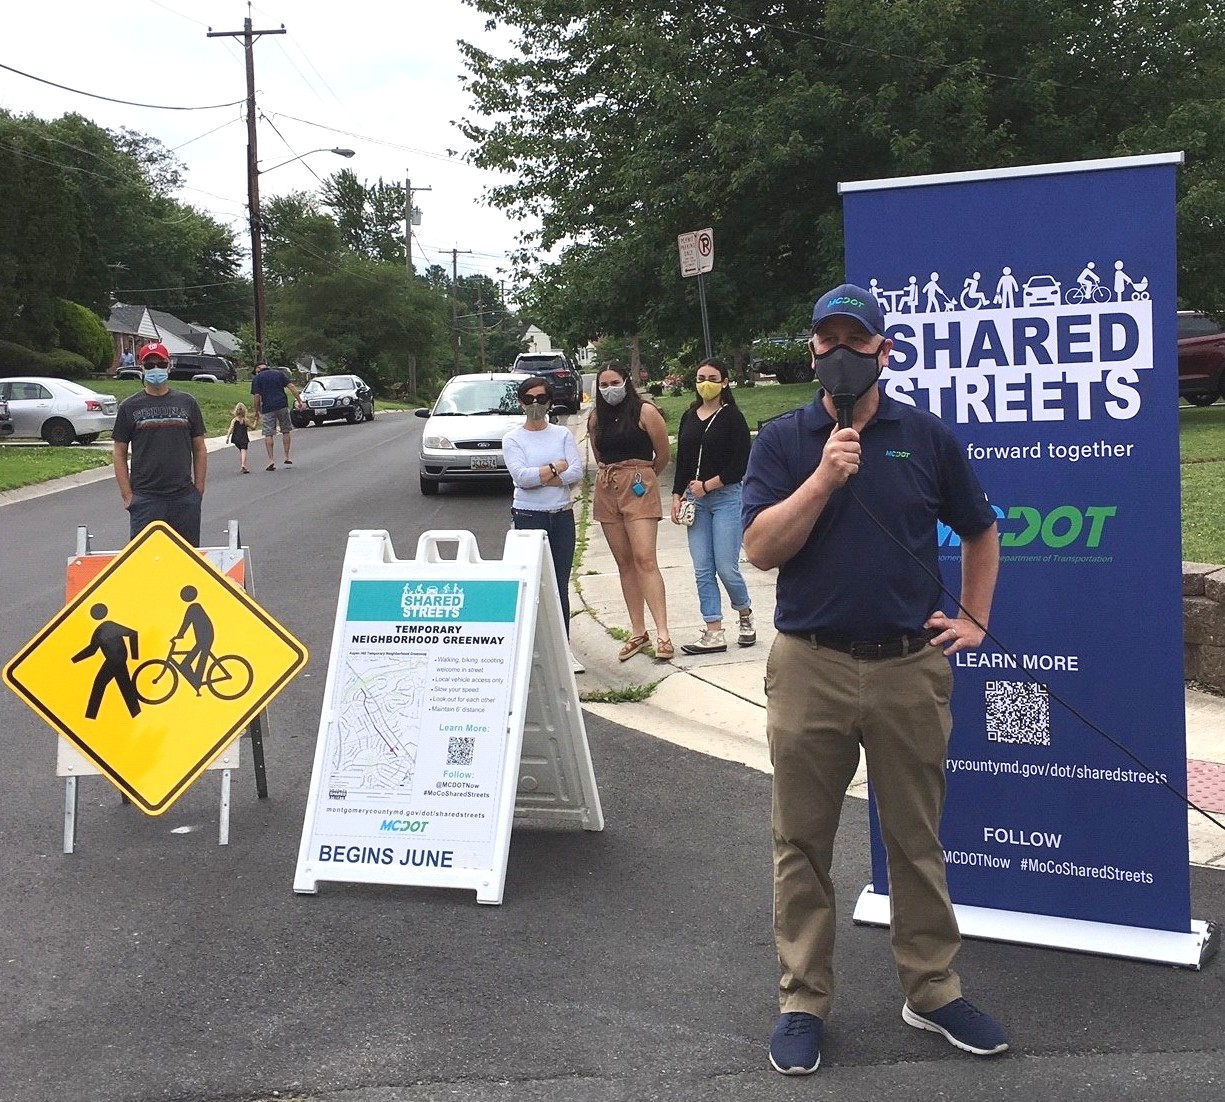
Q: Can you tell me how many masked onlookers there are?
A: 4